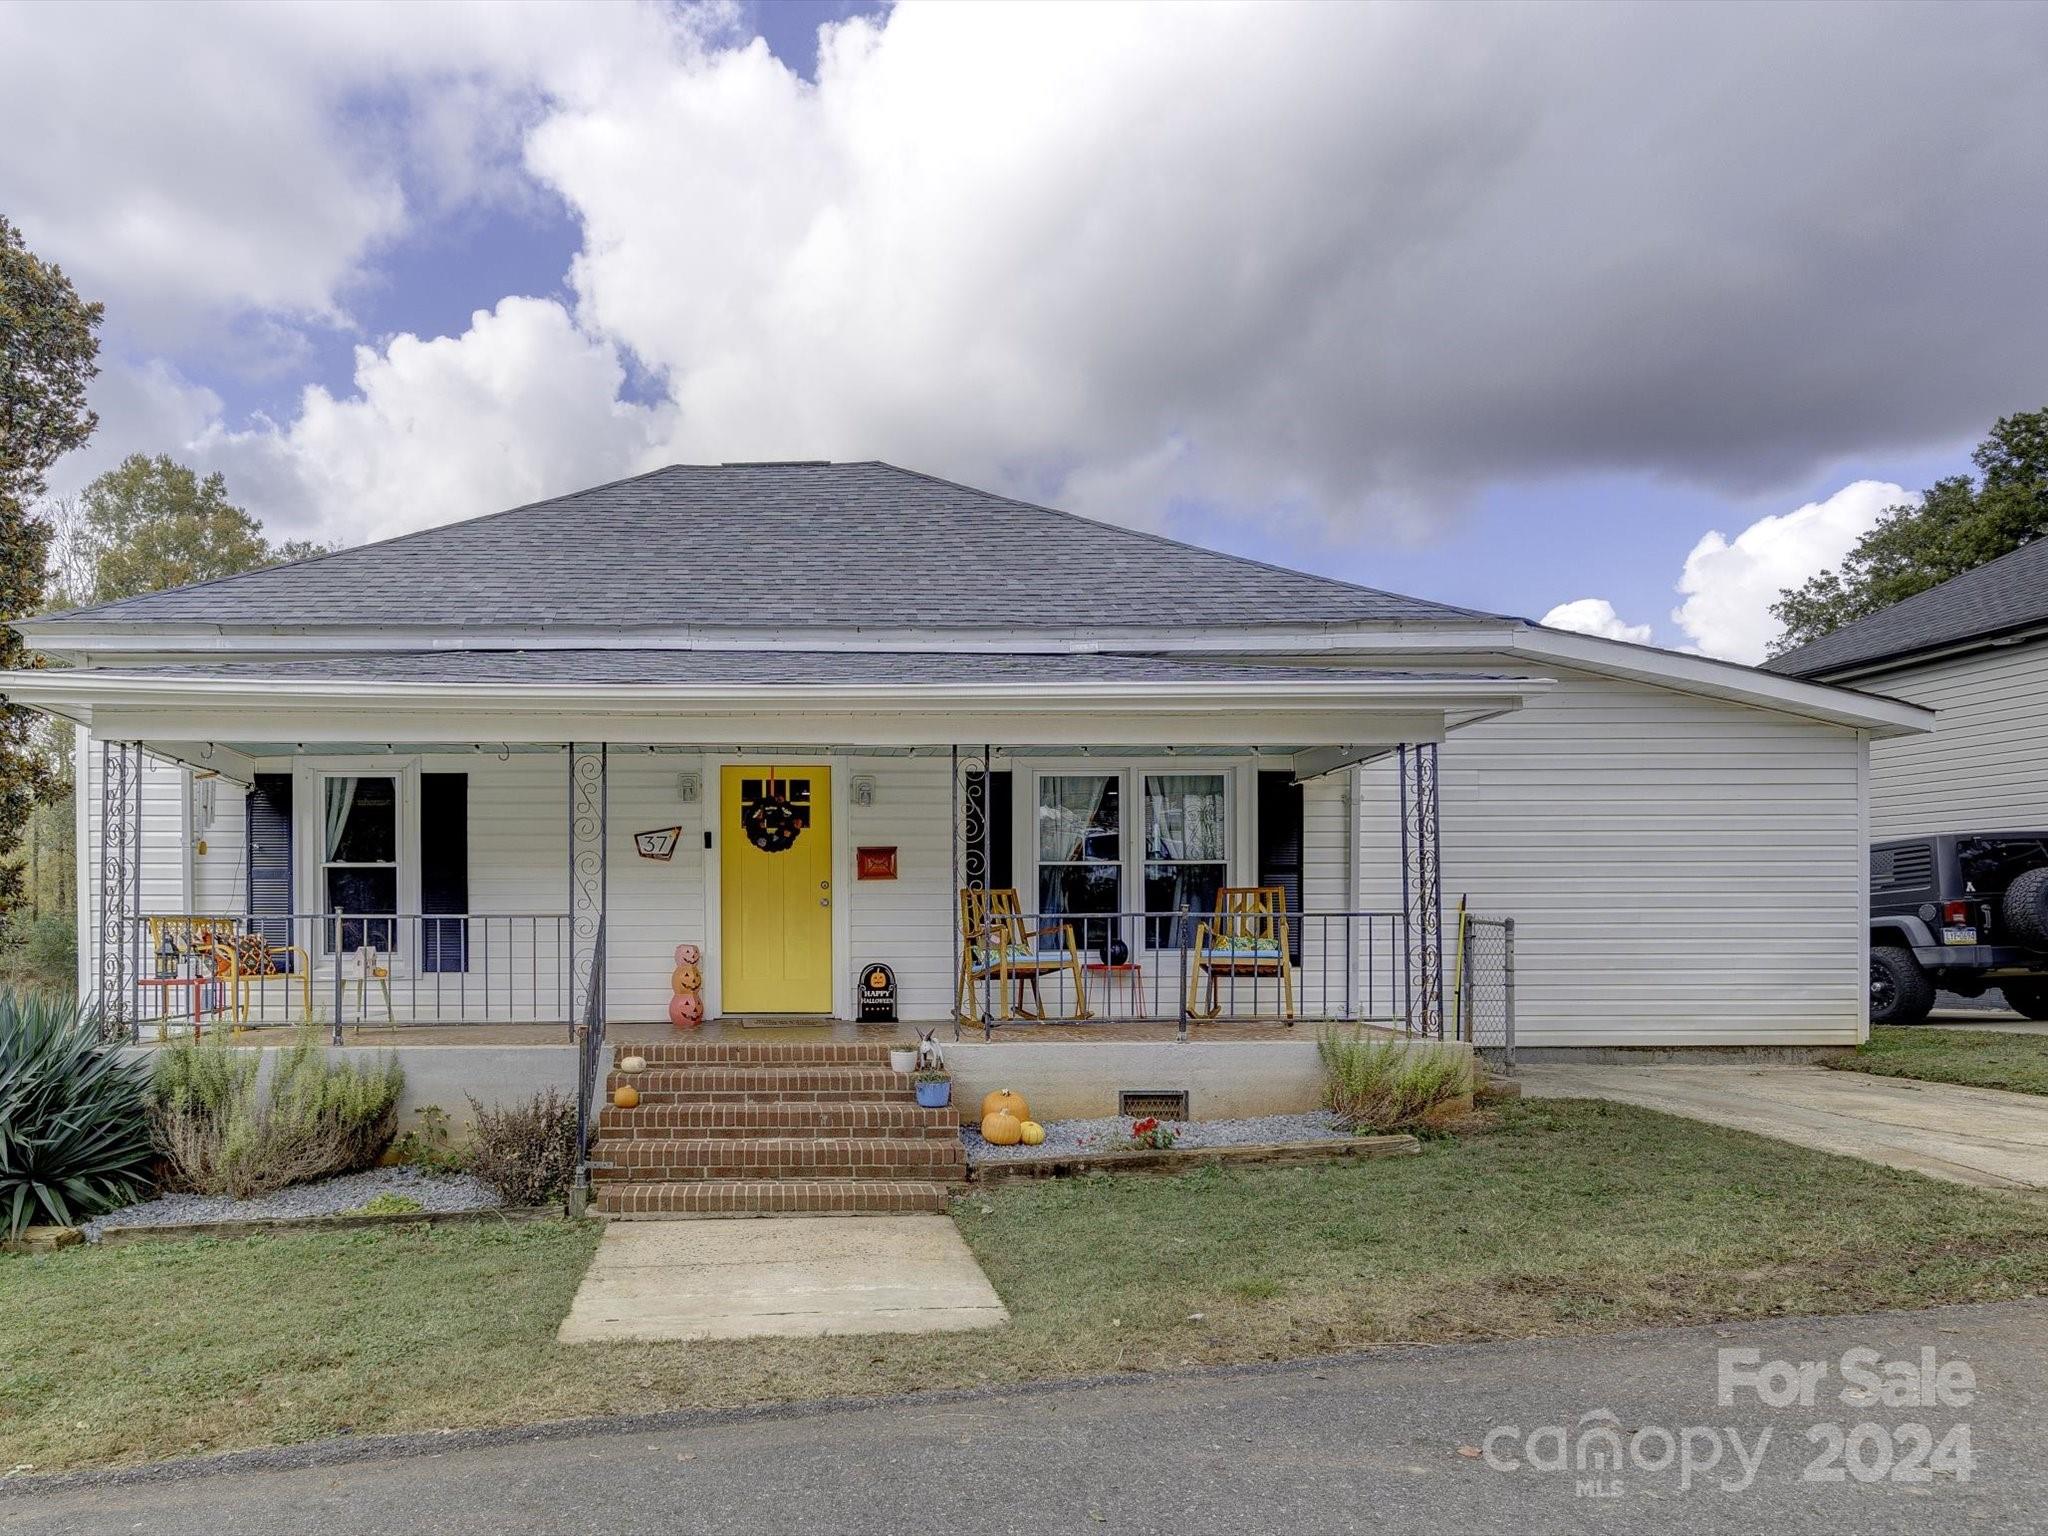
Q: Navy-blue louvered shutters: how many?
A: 4